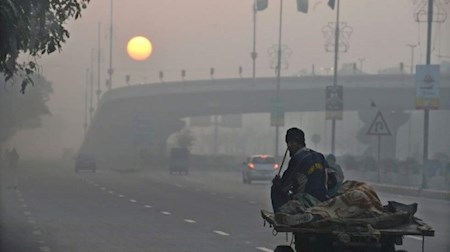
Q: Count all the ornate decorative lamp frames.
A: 3